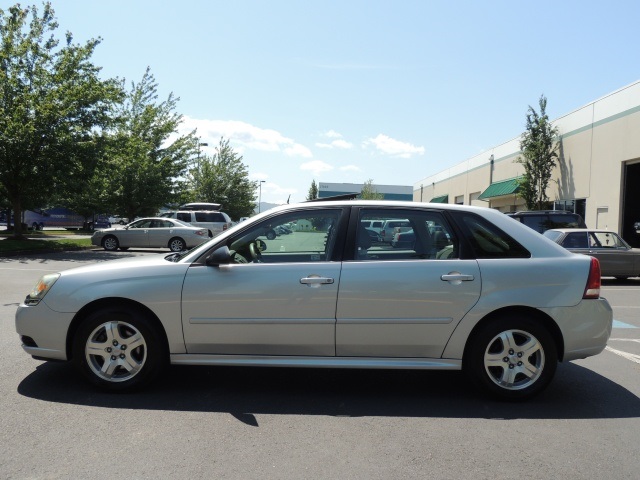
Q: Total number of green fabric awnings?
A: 2